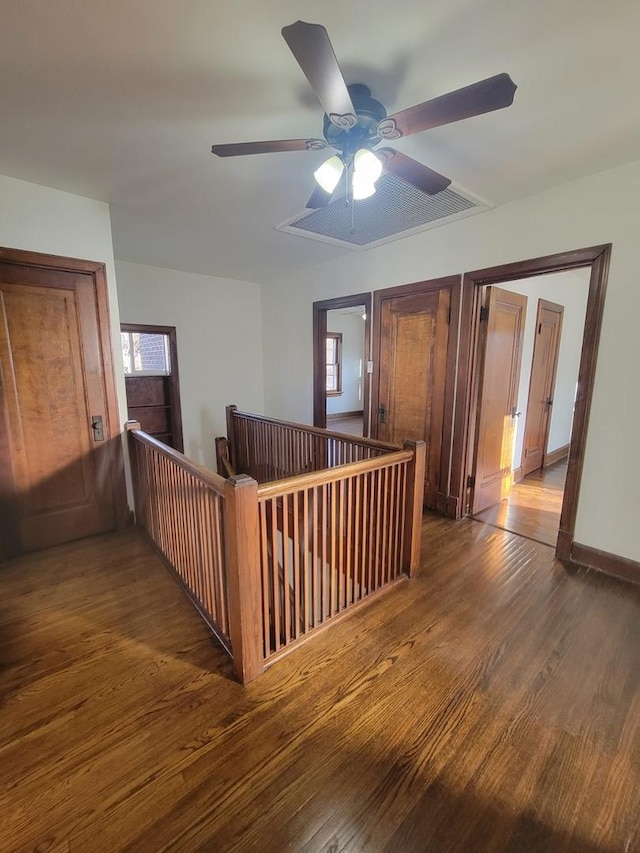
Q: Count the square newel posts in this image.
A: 5